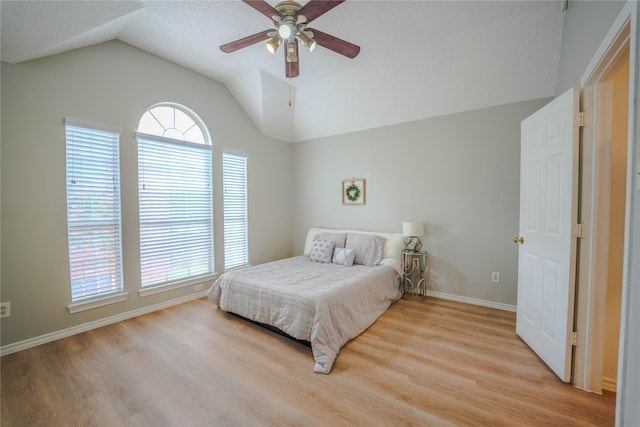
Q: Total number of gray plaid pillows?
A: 2